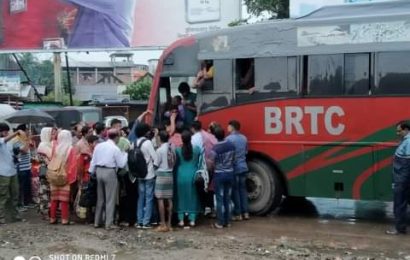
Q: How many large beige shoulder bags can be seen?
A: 1